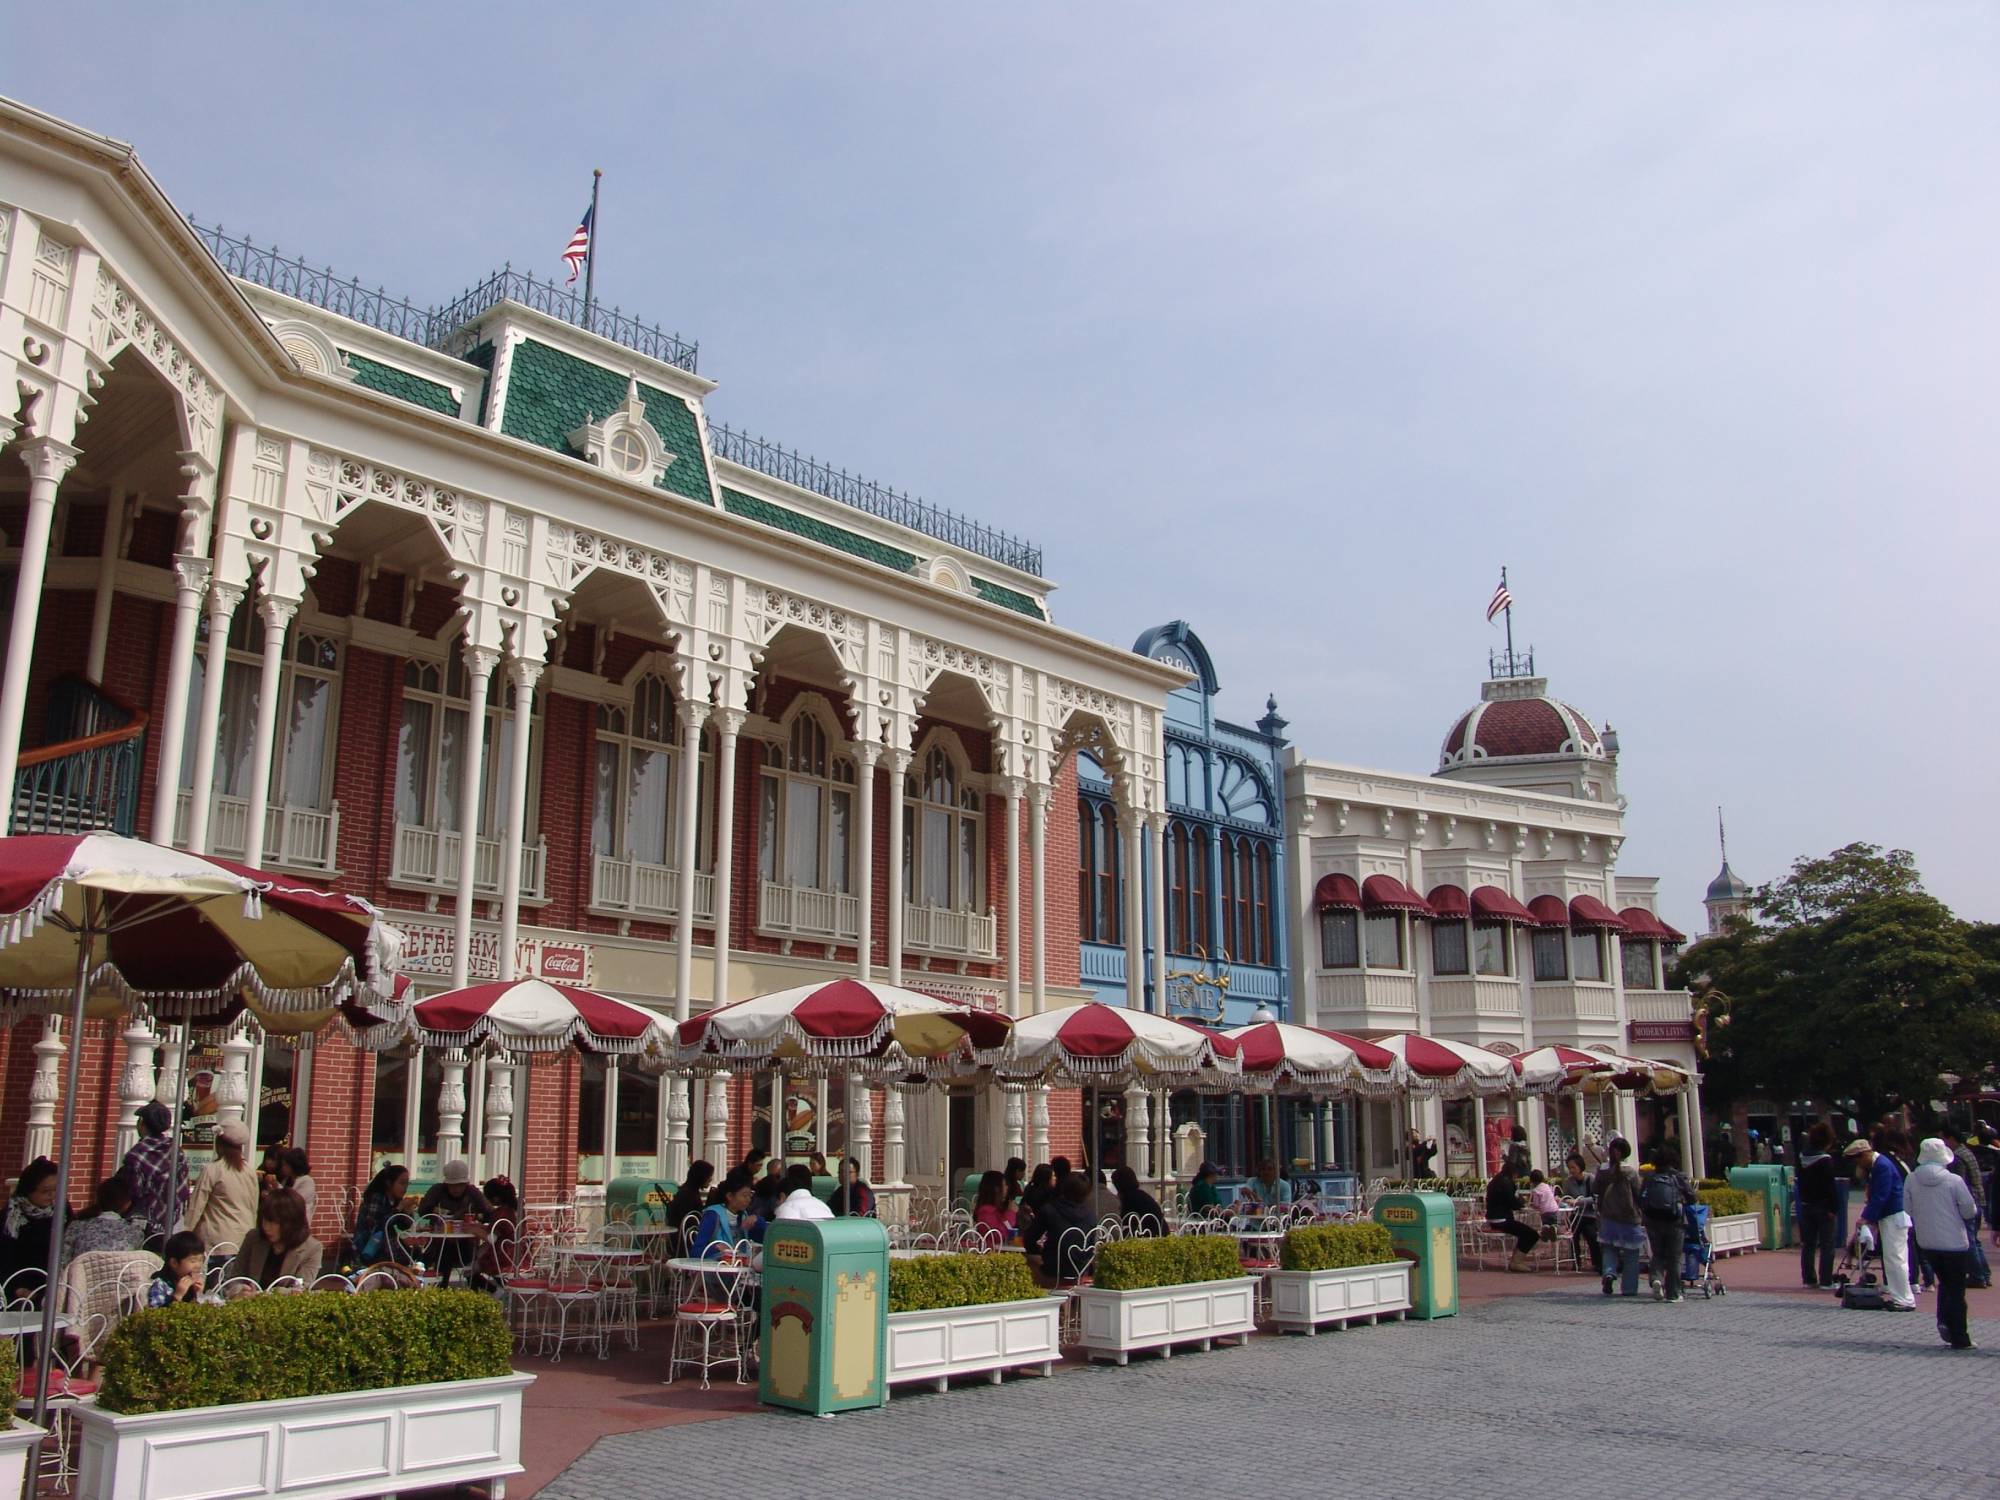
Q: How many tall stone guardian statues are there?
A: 0